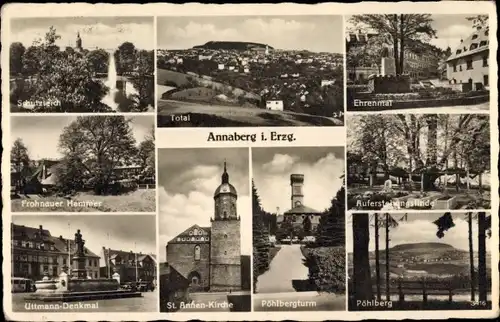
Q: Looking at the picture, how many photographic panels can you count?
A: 9